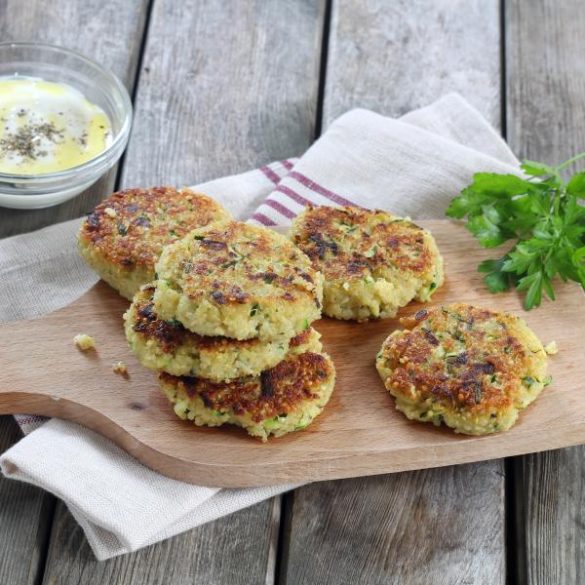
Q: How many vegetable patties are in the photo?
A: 6